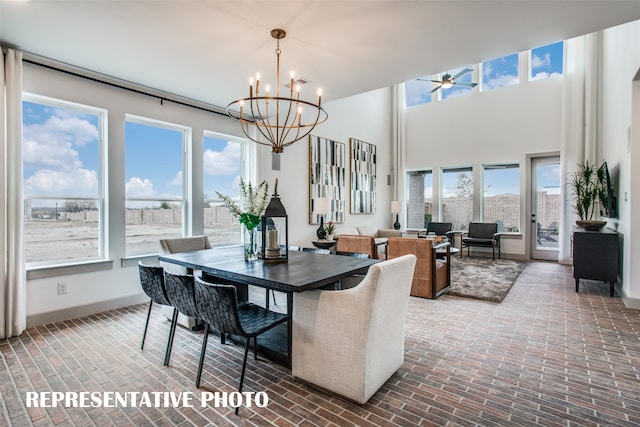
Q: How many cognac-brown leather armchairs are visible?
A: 2